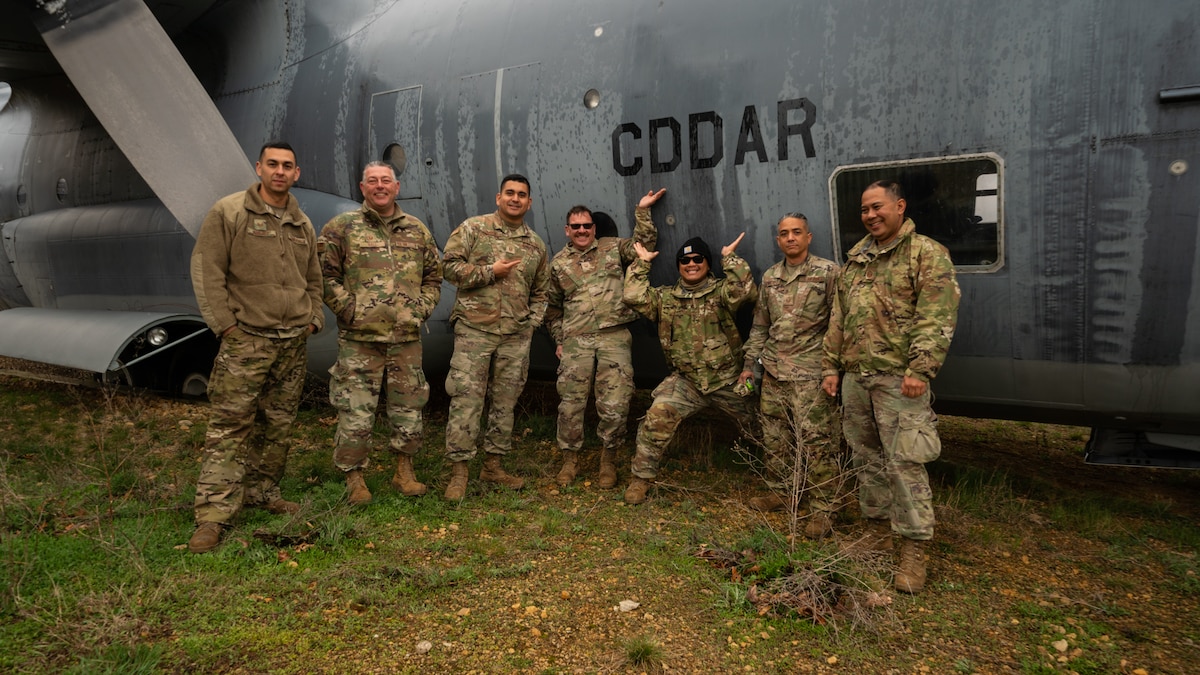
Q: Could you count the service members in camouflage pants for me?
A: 7